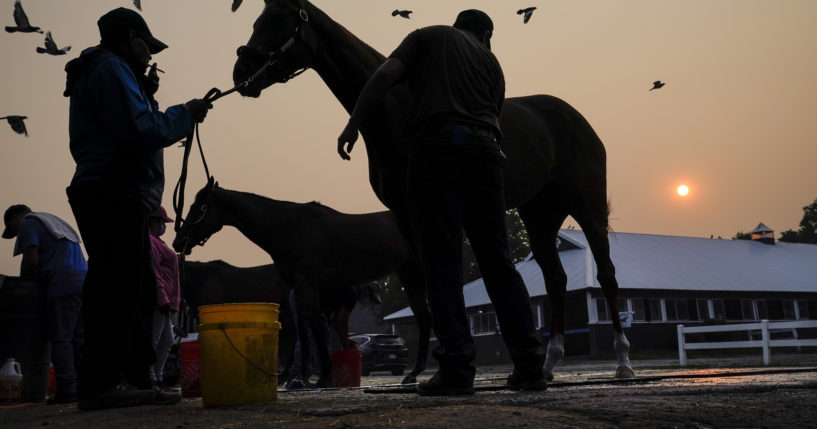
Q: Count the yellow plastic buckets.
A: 1